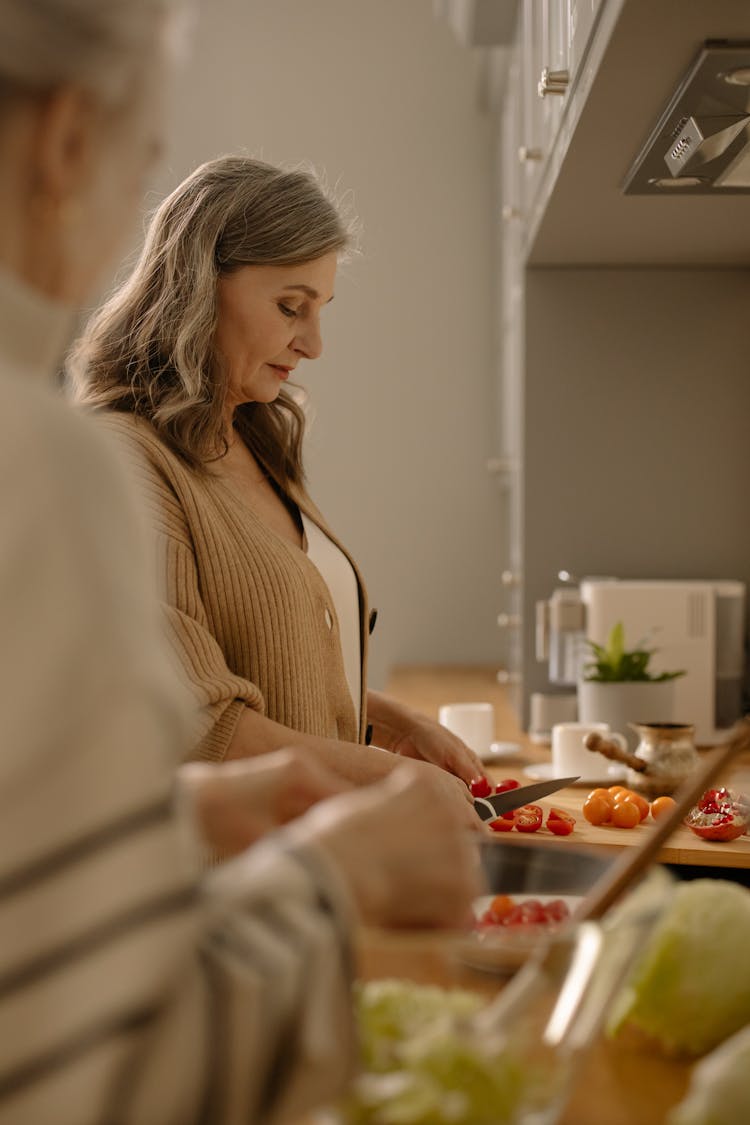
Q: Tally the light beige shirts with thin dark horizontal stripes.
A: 1